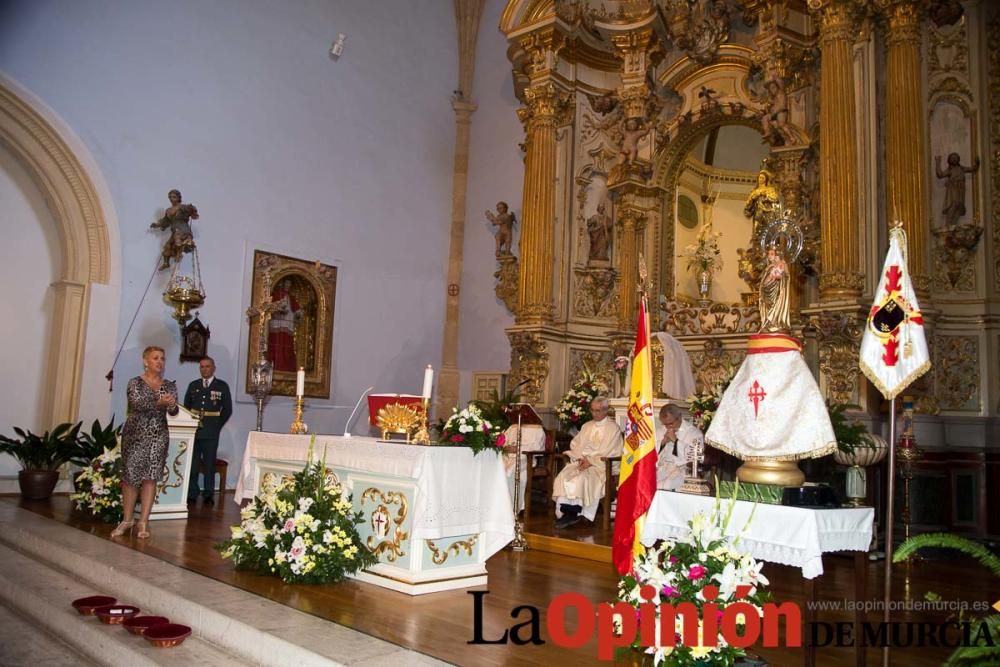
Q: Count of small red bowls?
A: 4